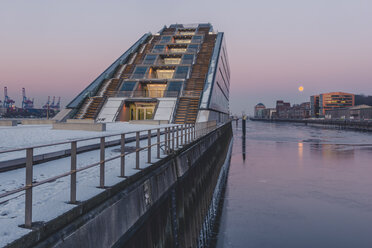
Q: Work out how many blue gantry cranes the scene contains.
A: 5